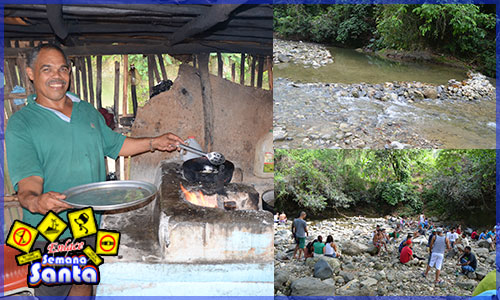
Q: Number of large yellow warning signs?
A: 4